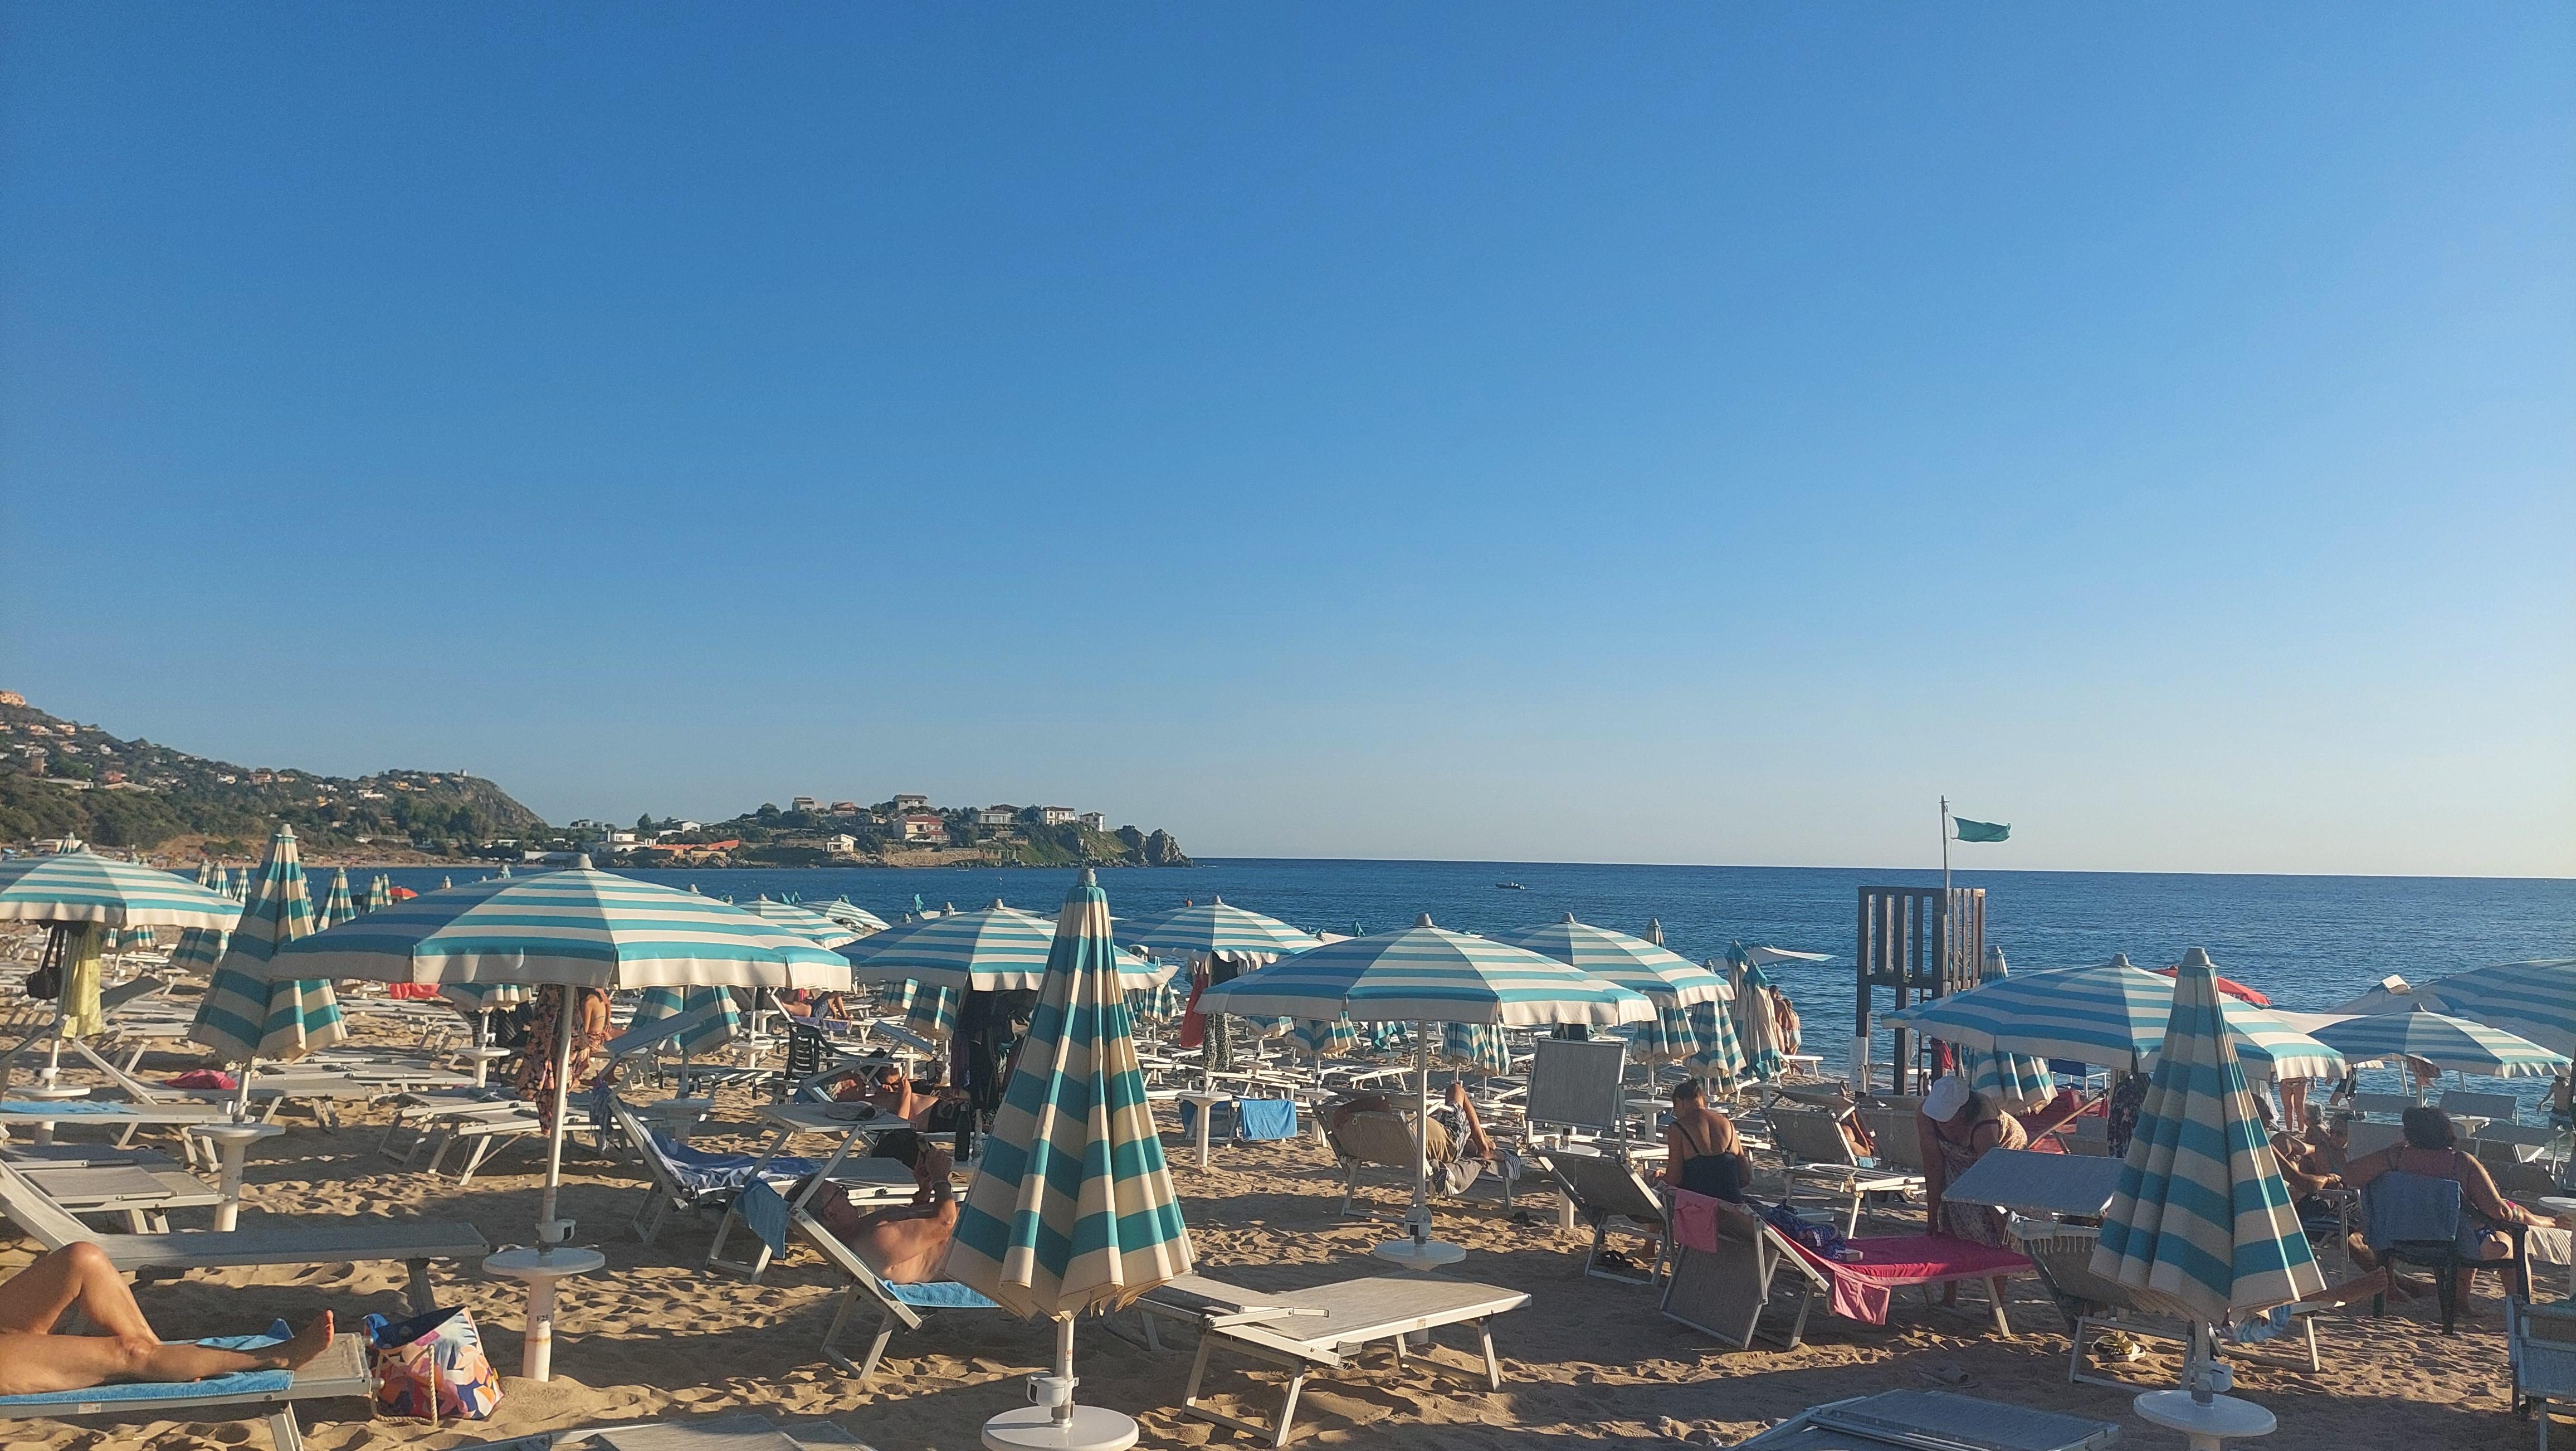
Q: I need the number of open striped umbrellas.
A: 11